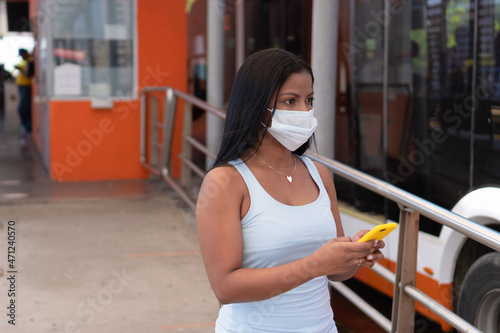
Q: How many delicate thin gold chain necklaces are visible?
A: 1